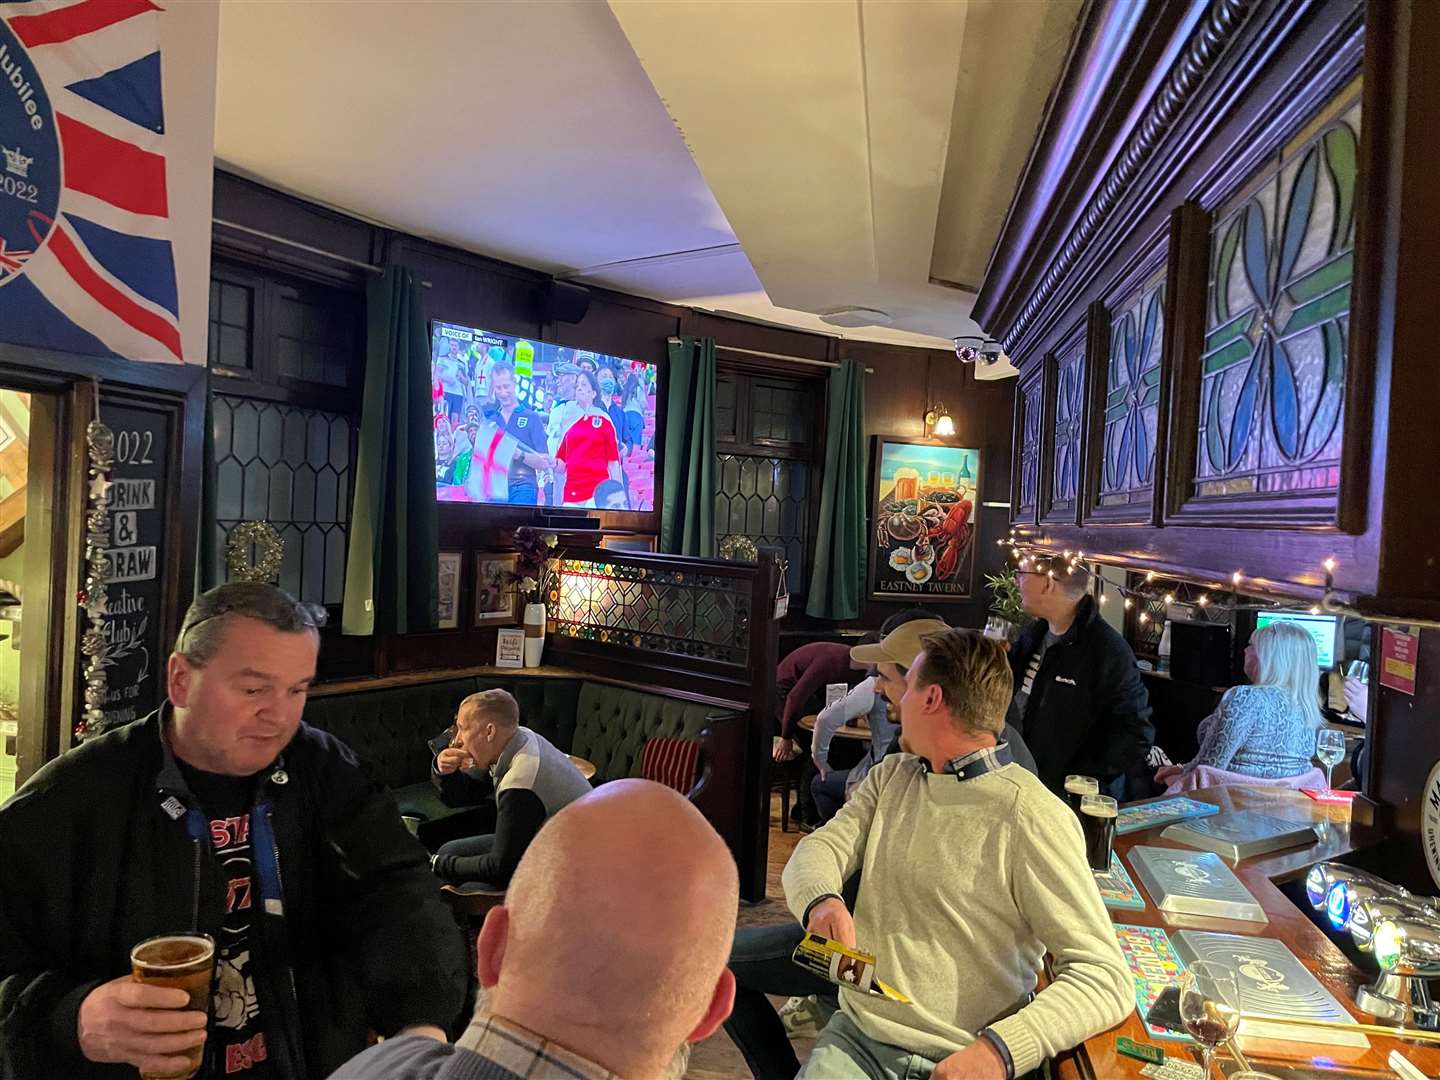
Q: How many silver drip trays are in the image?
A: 3